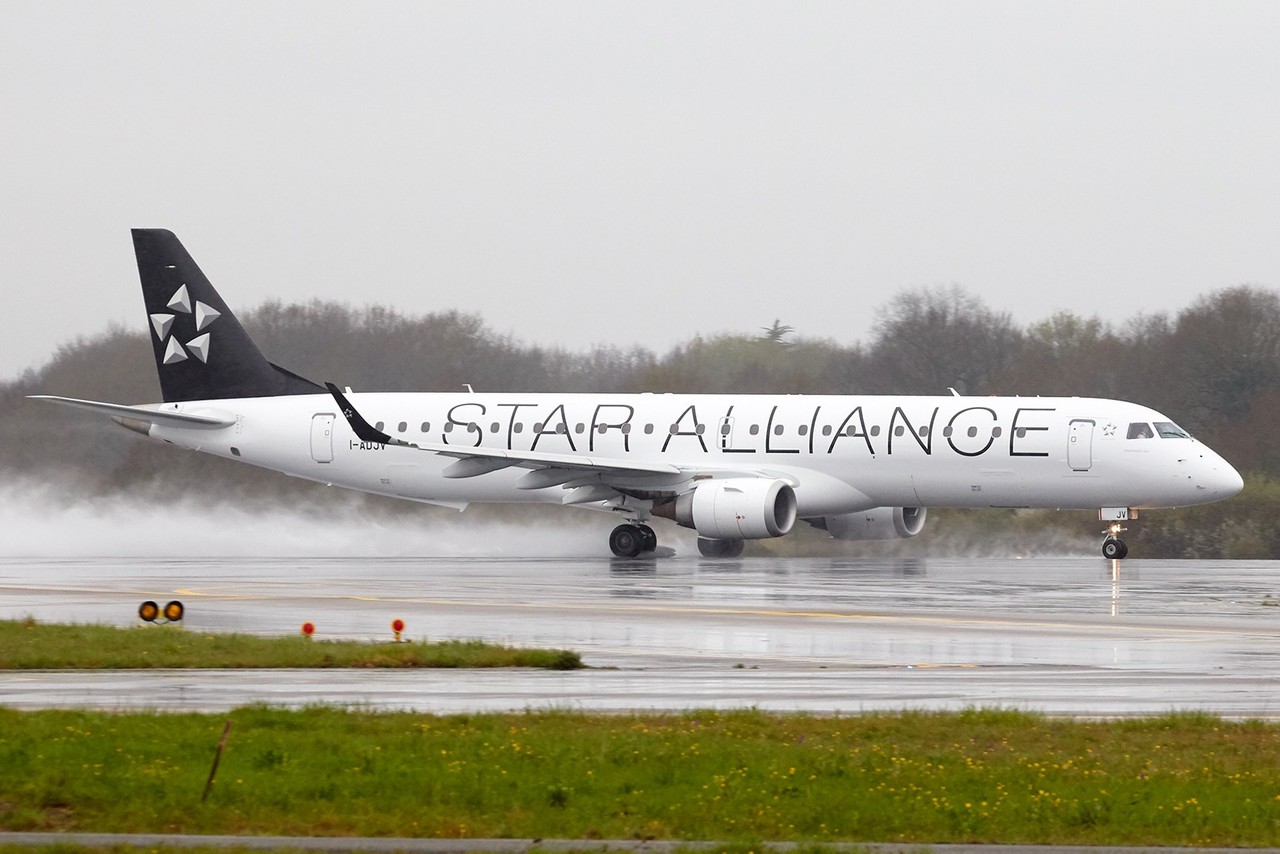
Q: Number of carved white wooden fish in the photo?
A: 0